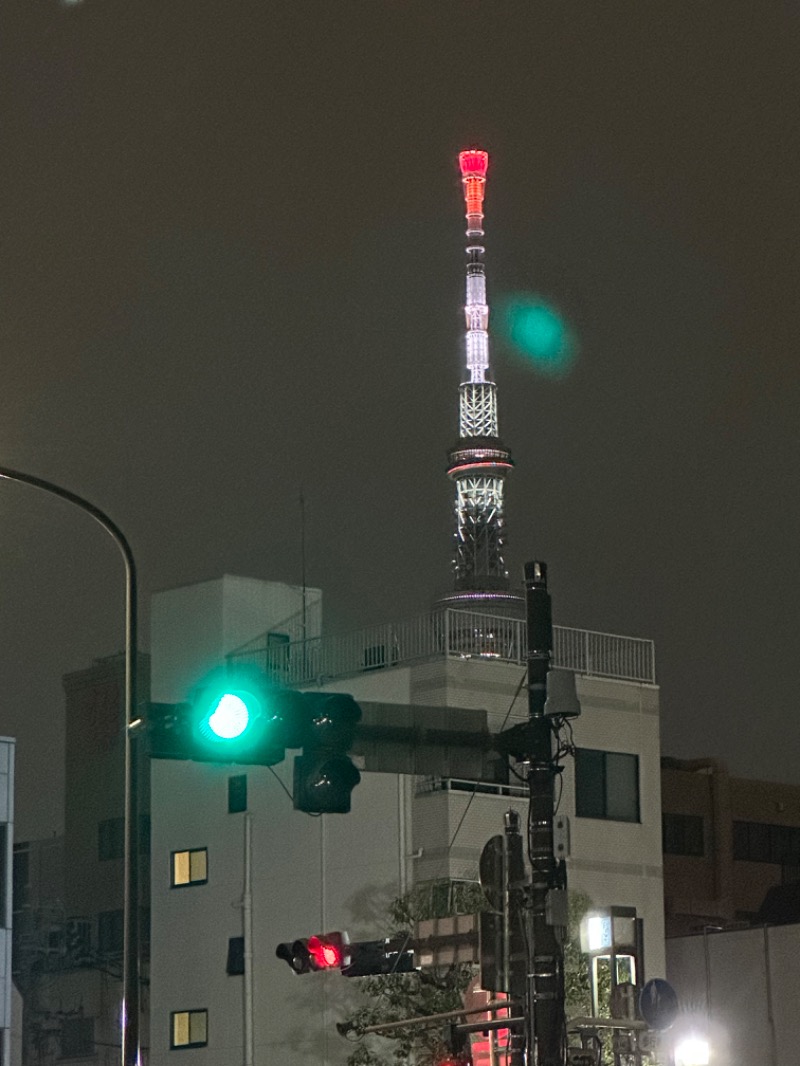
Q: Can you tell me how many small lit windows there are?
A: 2